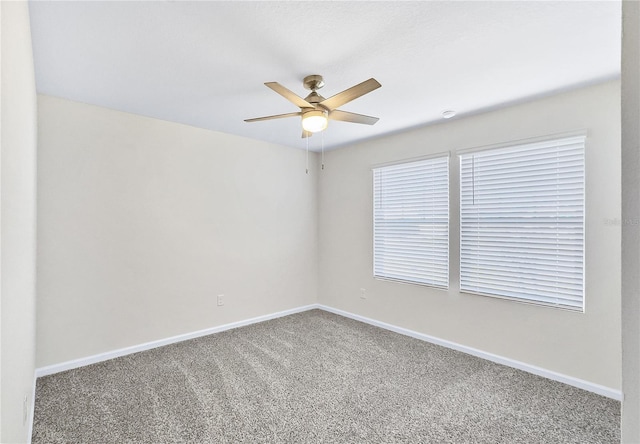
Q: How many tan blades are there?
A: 5